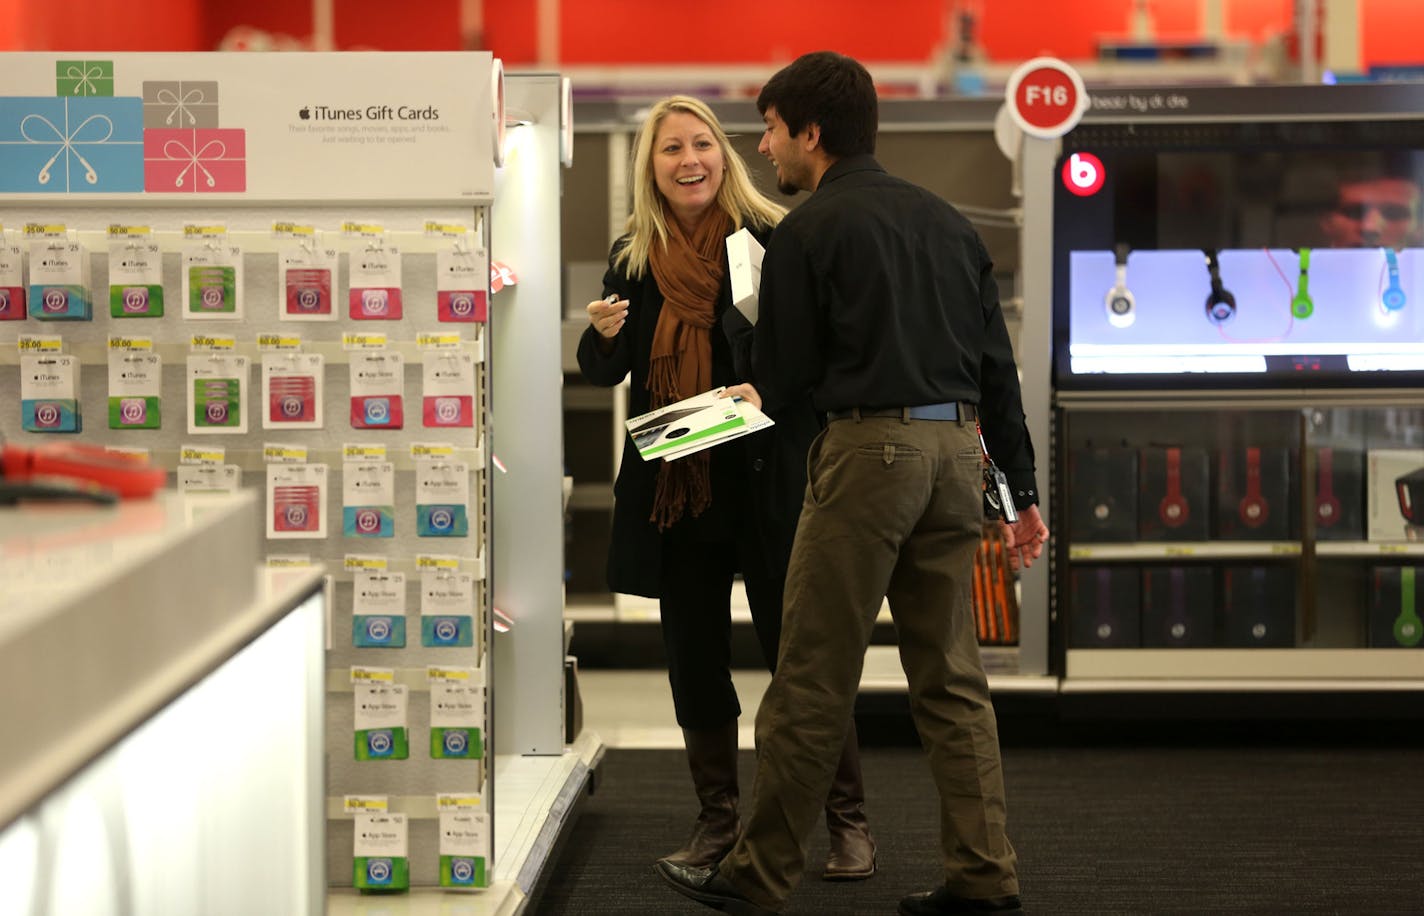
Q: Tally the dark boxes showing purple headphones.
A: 2